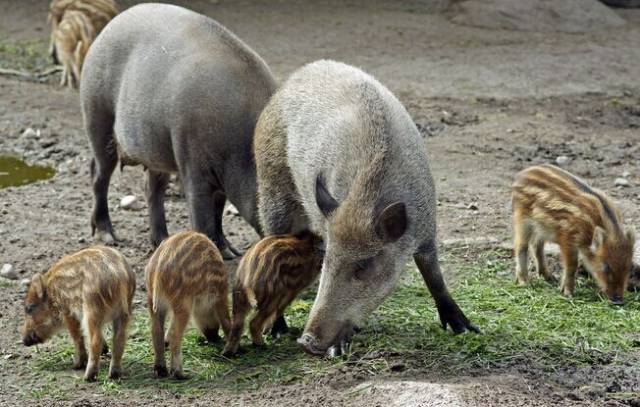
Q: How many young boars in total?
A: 6